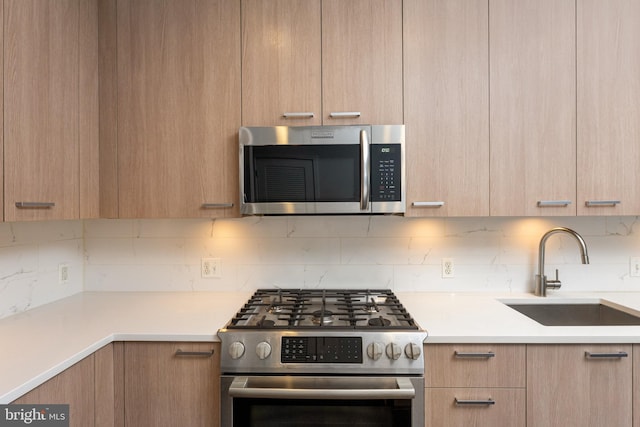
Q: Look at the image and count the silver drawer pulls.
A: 11